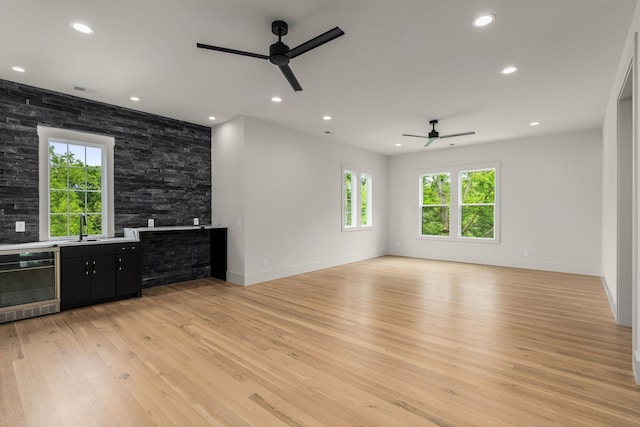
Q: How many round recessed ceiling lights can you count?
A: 10